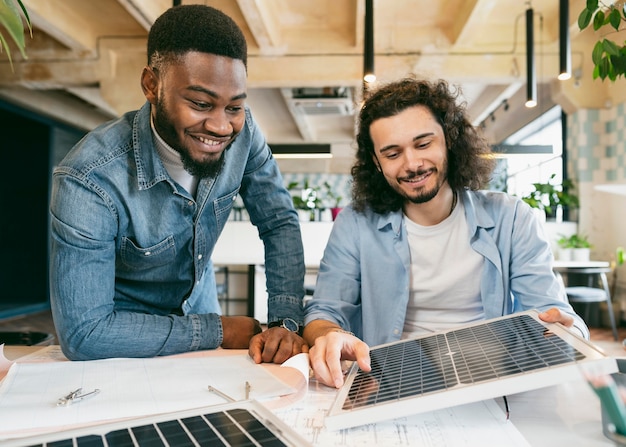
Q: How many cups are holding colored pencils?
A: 1